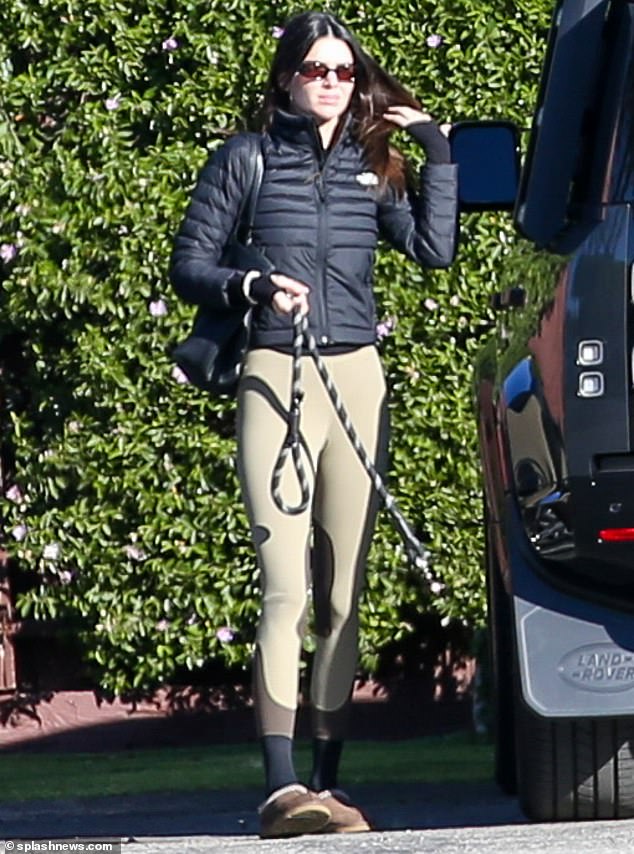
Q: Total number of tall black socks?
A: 2